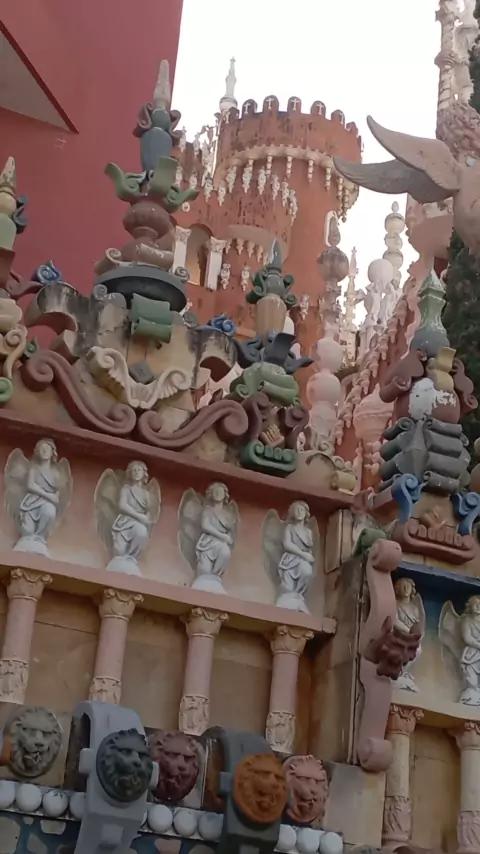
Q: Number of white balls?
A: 10